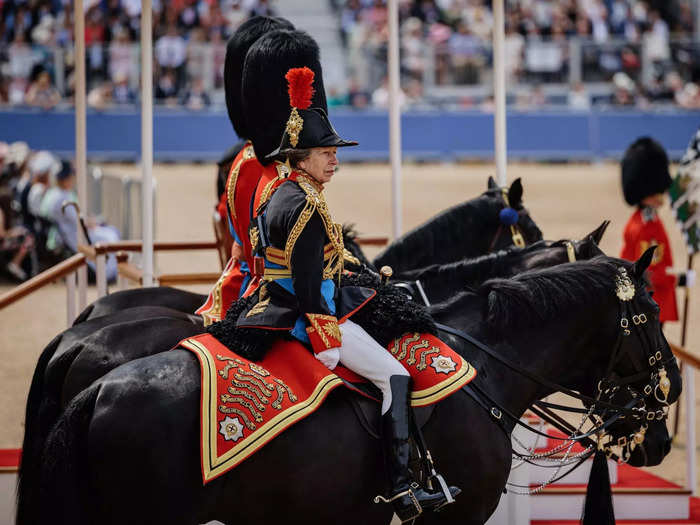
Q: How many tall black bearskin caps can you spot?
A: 3